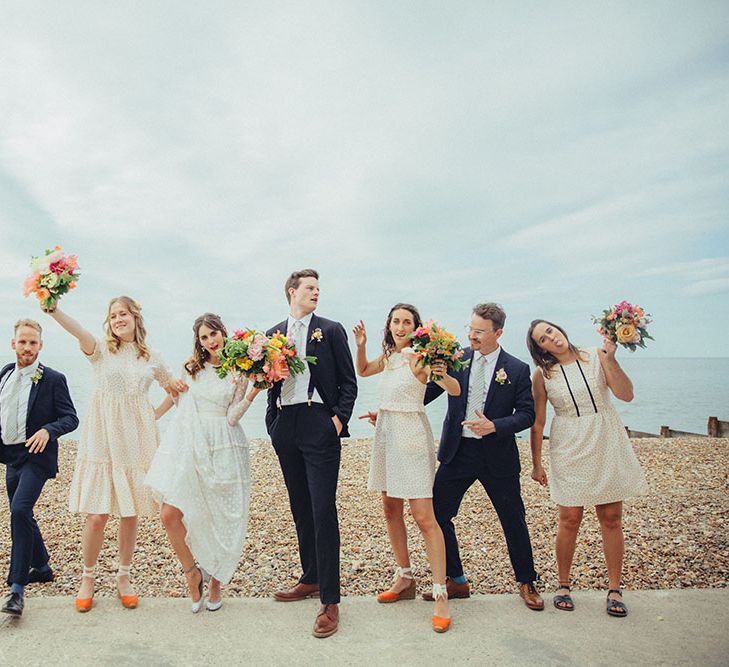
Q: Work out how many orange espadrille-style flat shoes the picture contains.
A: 4